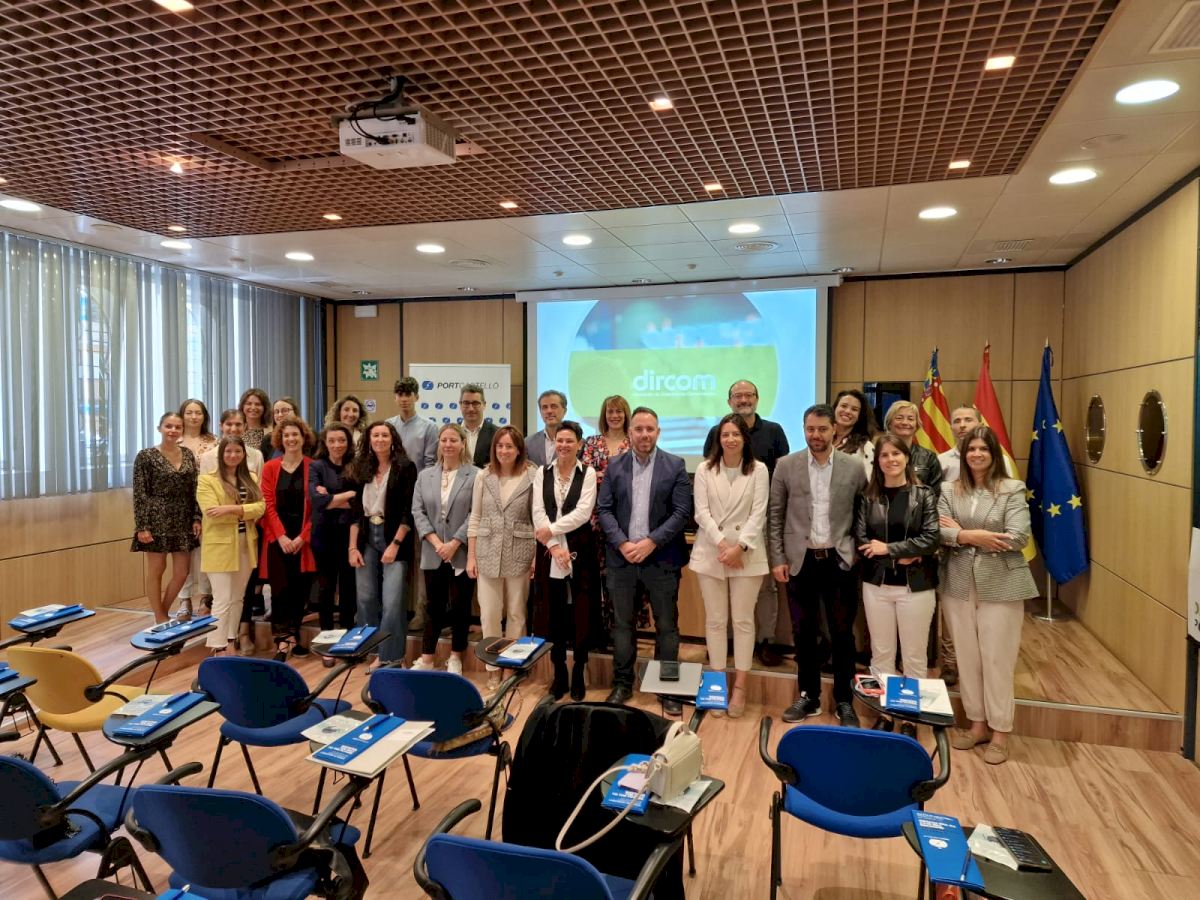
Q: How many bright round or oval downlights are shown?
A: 9